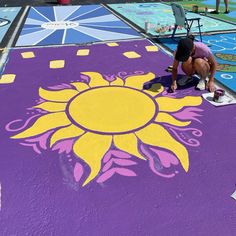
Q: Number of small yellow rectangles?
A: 7